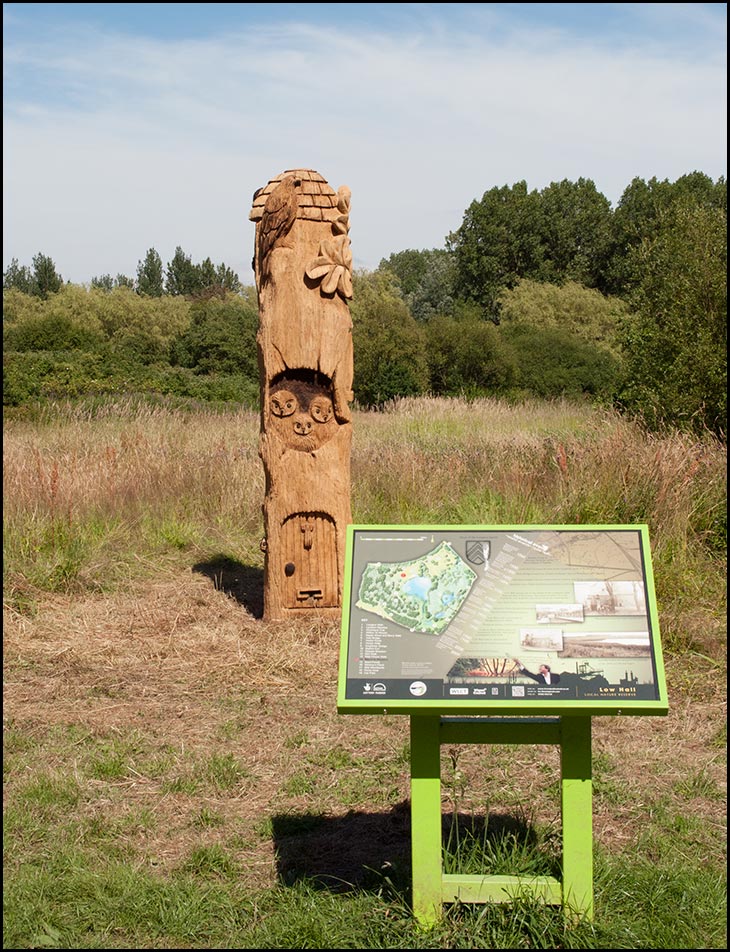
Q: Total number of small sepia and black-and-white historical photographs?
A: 4